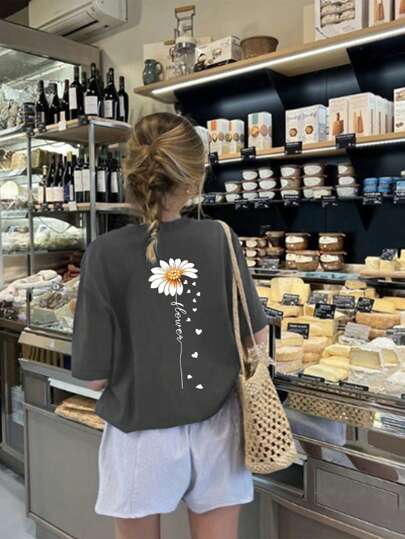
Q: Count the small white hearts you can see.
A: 11